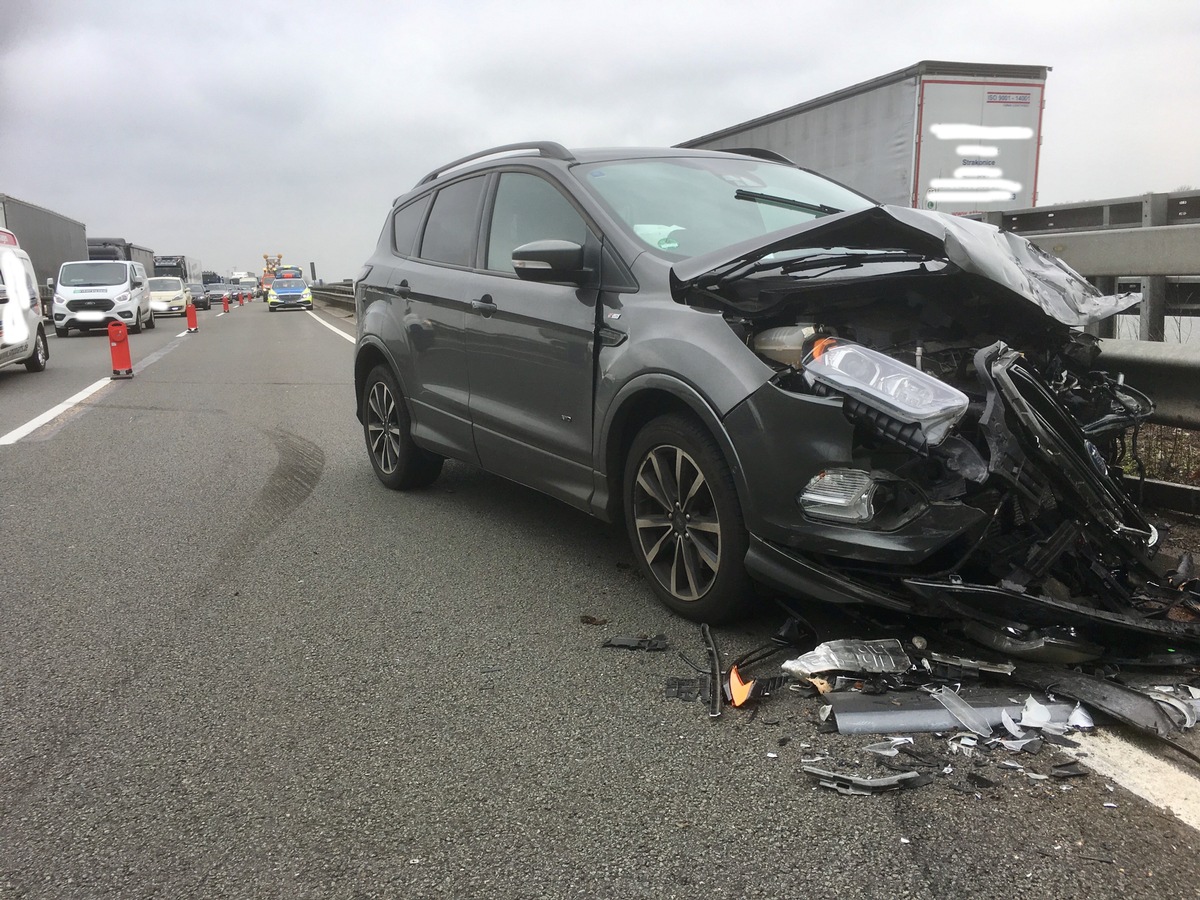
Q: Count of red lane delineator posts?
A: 5